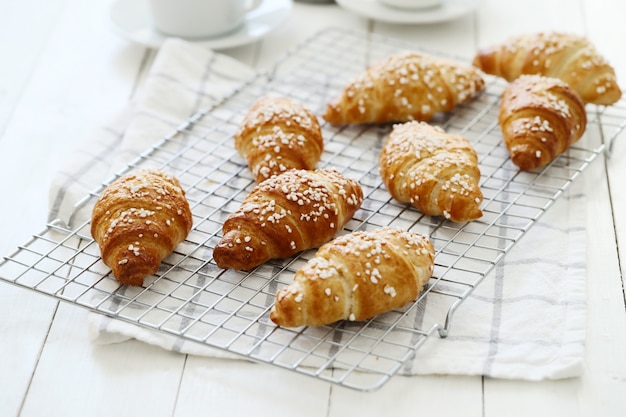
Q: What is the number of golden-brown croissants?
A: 8